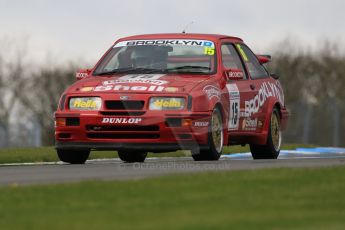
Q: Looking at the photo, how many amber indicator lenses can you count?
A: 2